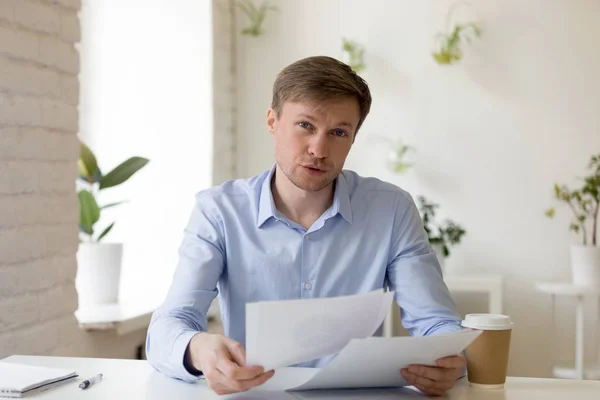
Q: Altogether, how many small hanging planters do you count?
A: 4